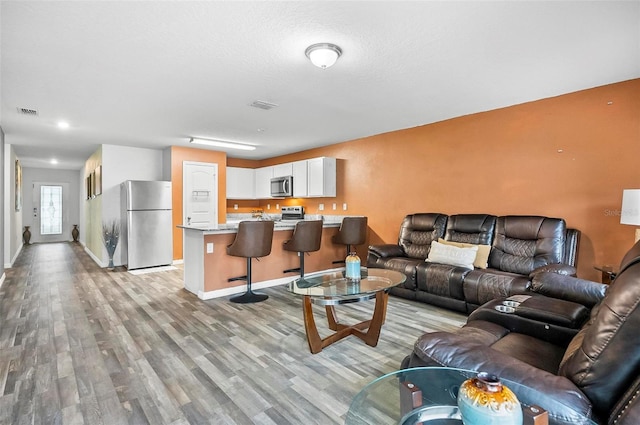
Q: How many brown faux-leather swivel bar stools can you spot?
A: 3